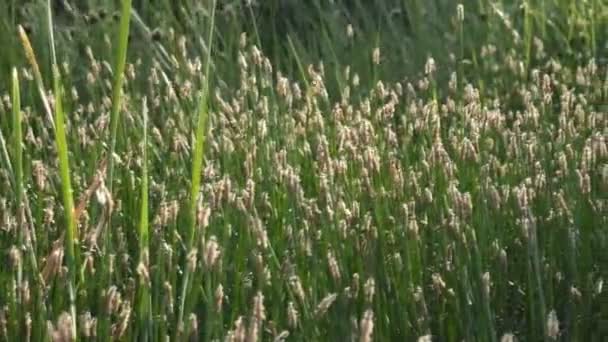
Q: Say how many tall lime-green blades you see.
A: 5